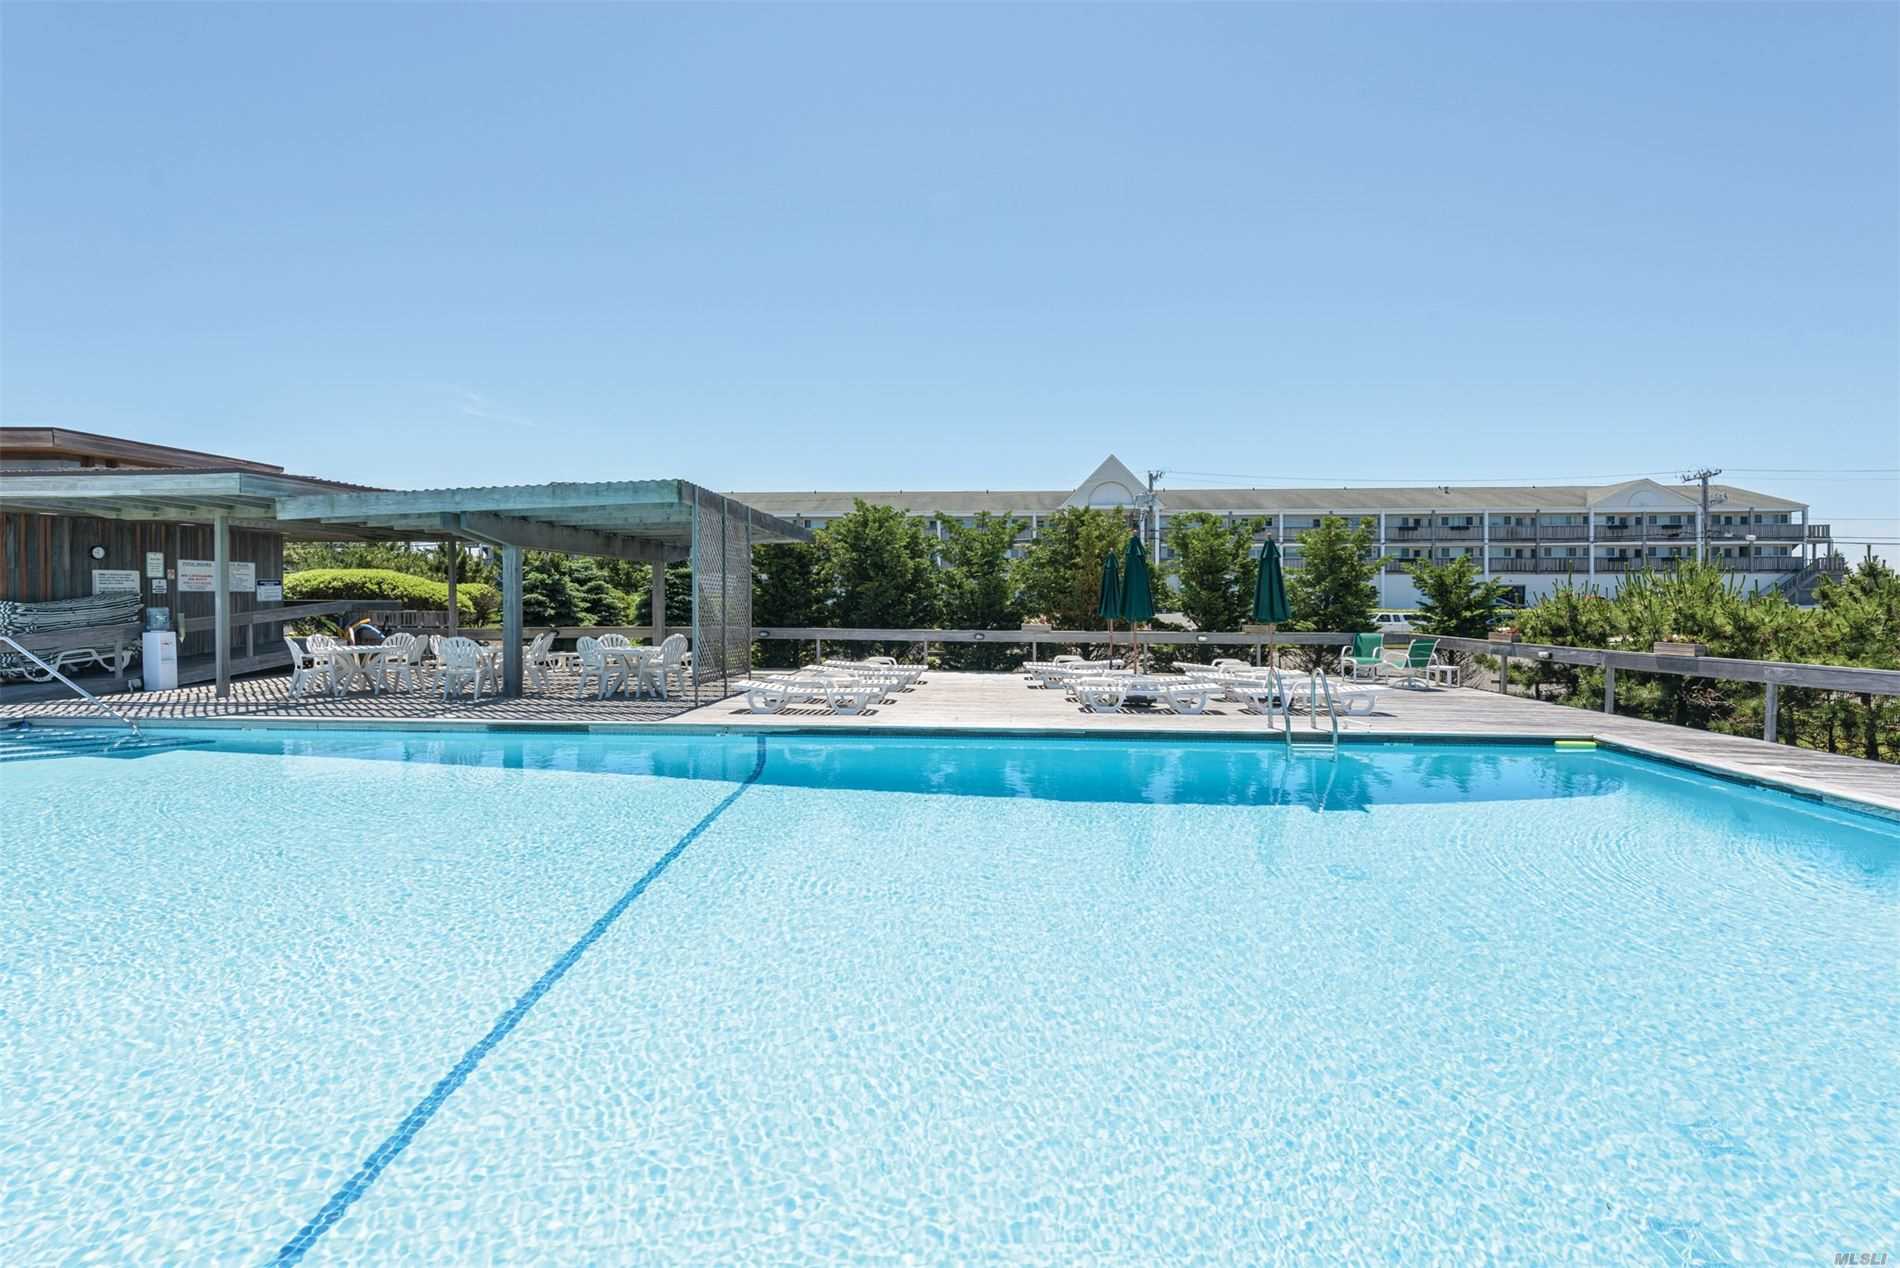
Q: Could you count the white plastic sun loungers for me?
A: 12